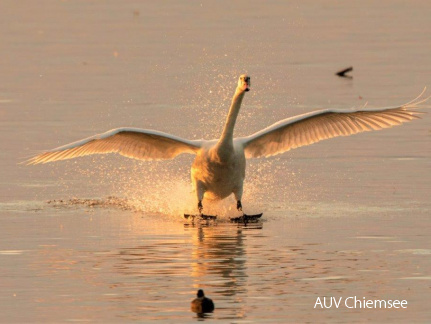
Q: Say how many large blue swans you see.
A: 0